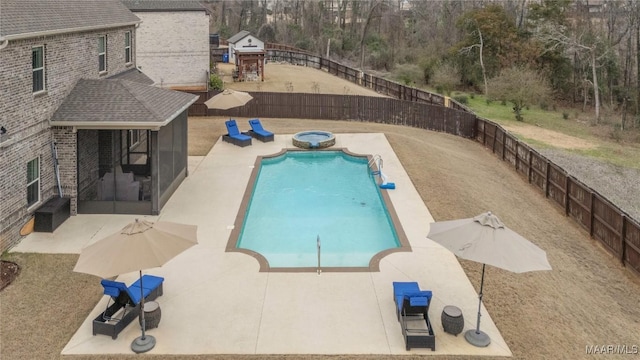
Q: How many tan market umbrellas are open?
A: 3